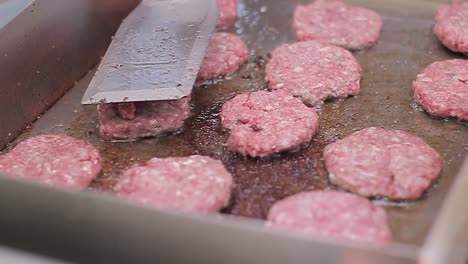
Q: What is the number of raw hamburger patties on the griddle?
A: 12